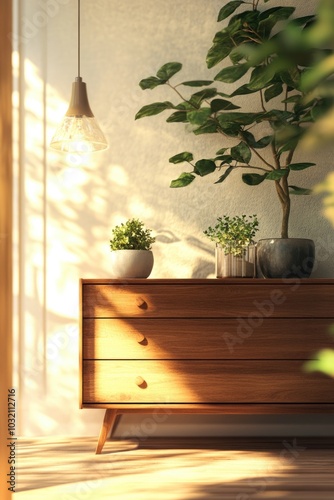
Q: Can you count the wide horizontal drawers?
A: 3